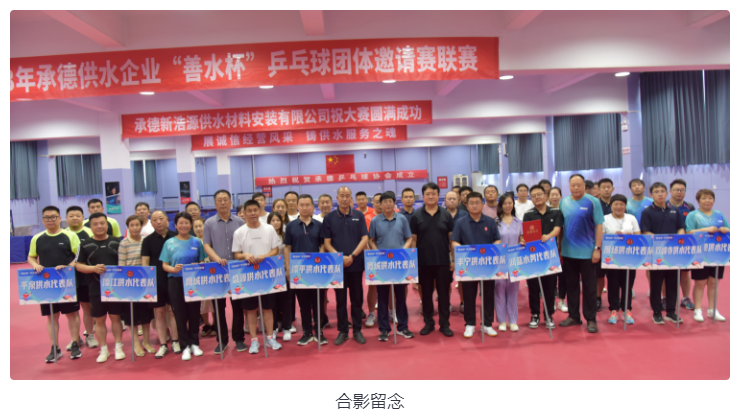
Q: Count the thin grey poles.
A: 11